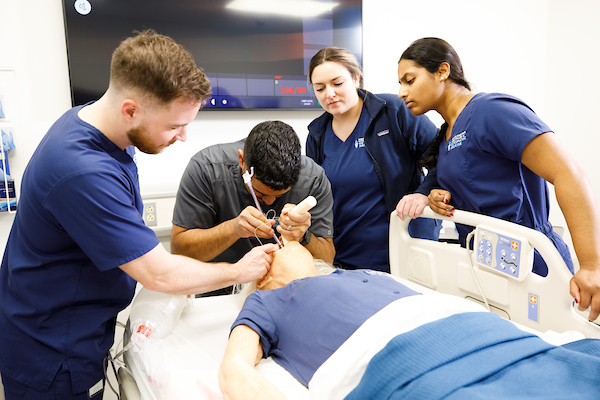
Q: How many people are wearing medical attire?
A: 4